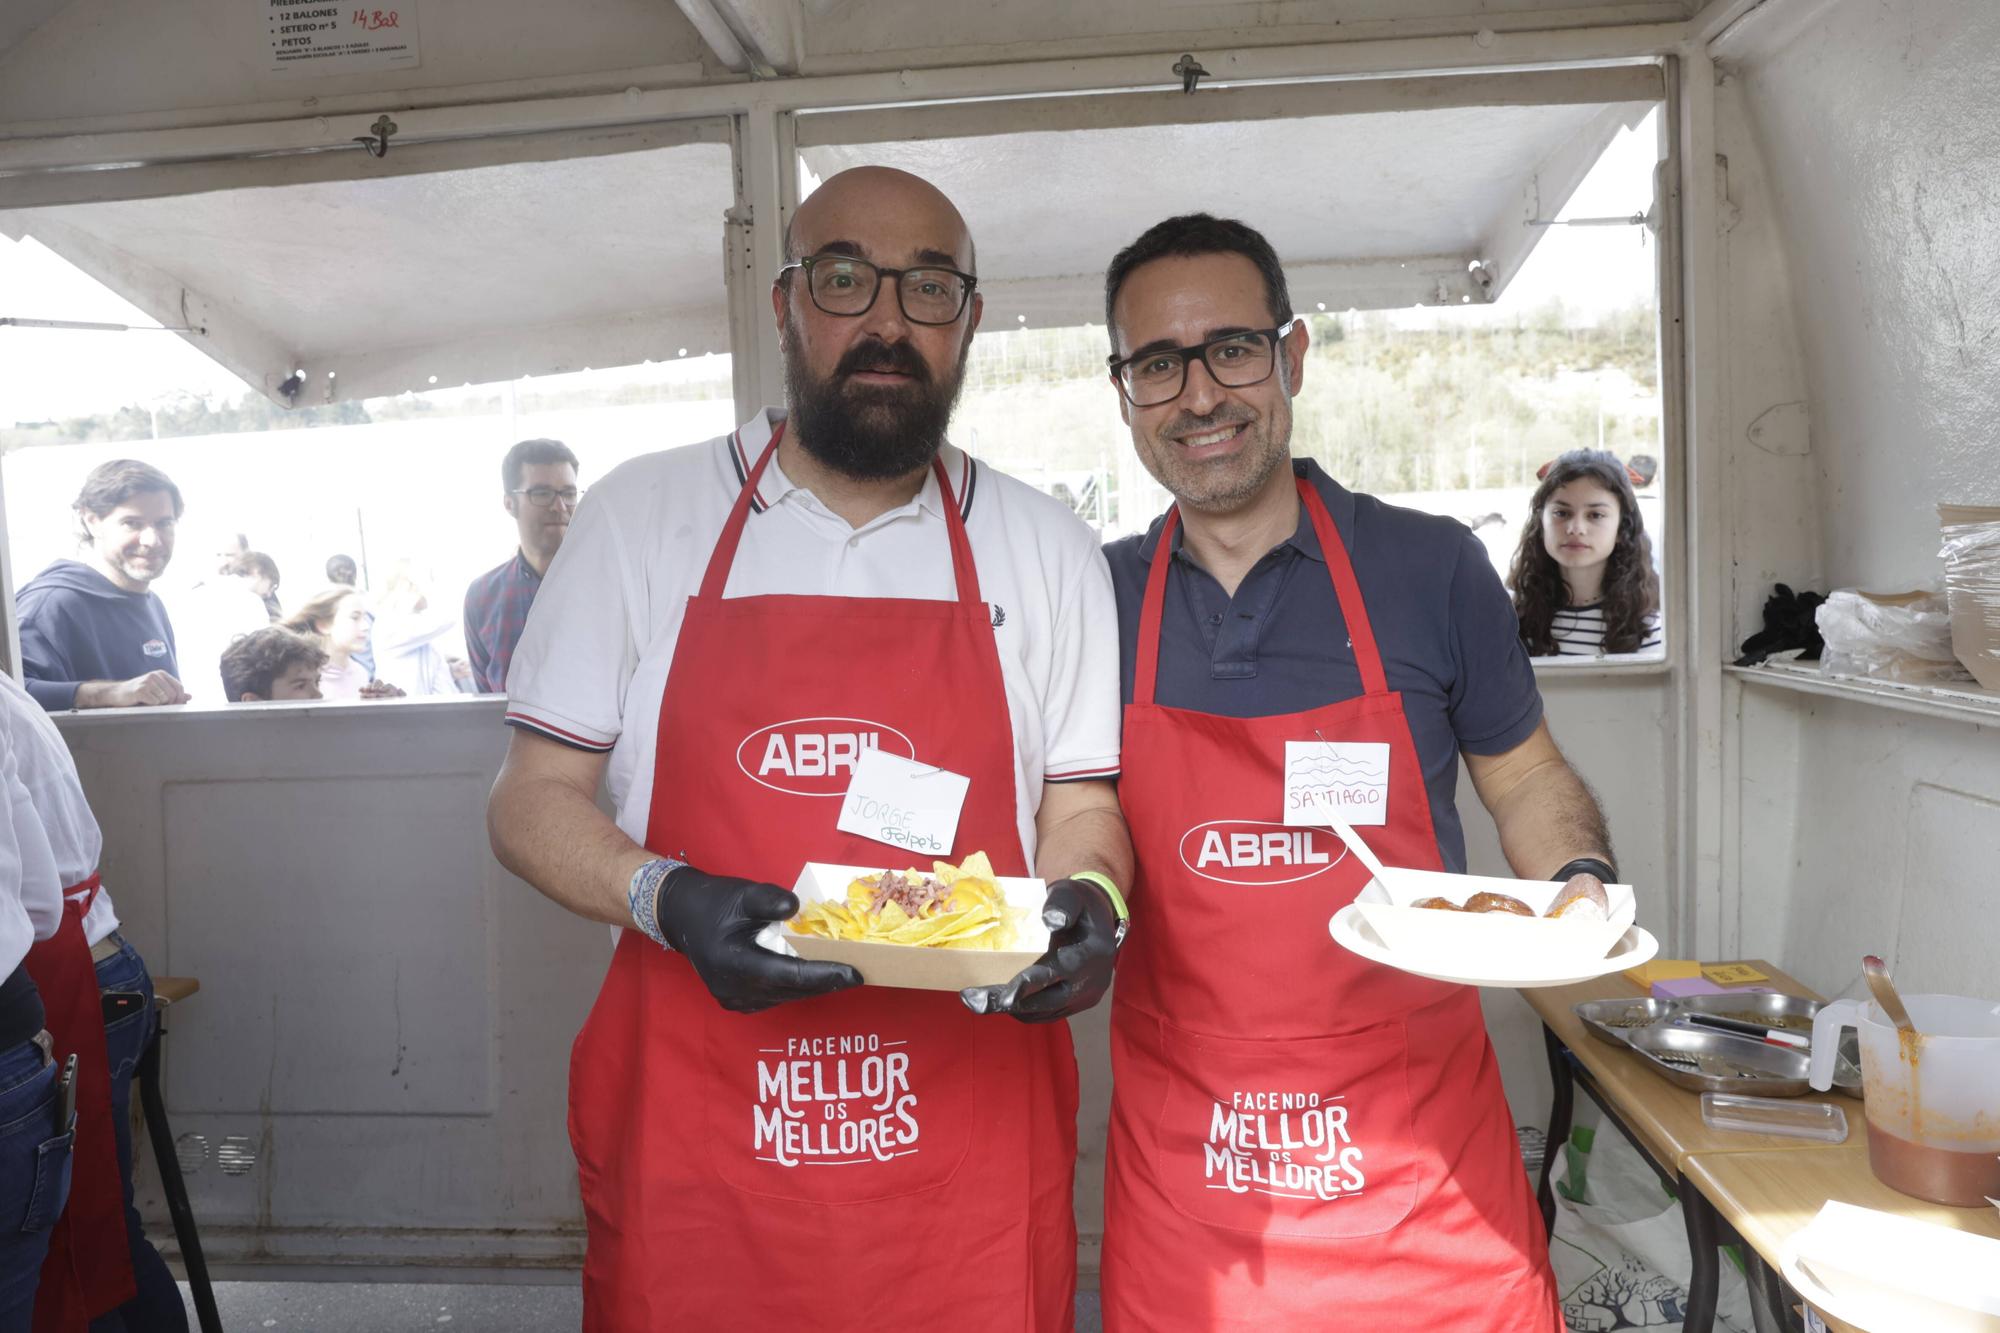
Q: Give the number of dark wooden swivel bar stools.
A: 0